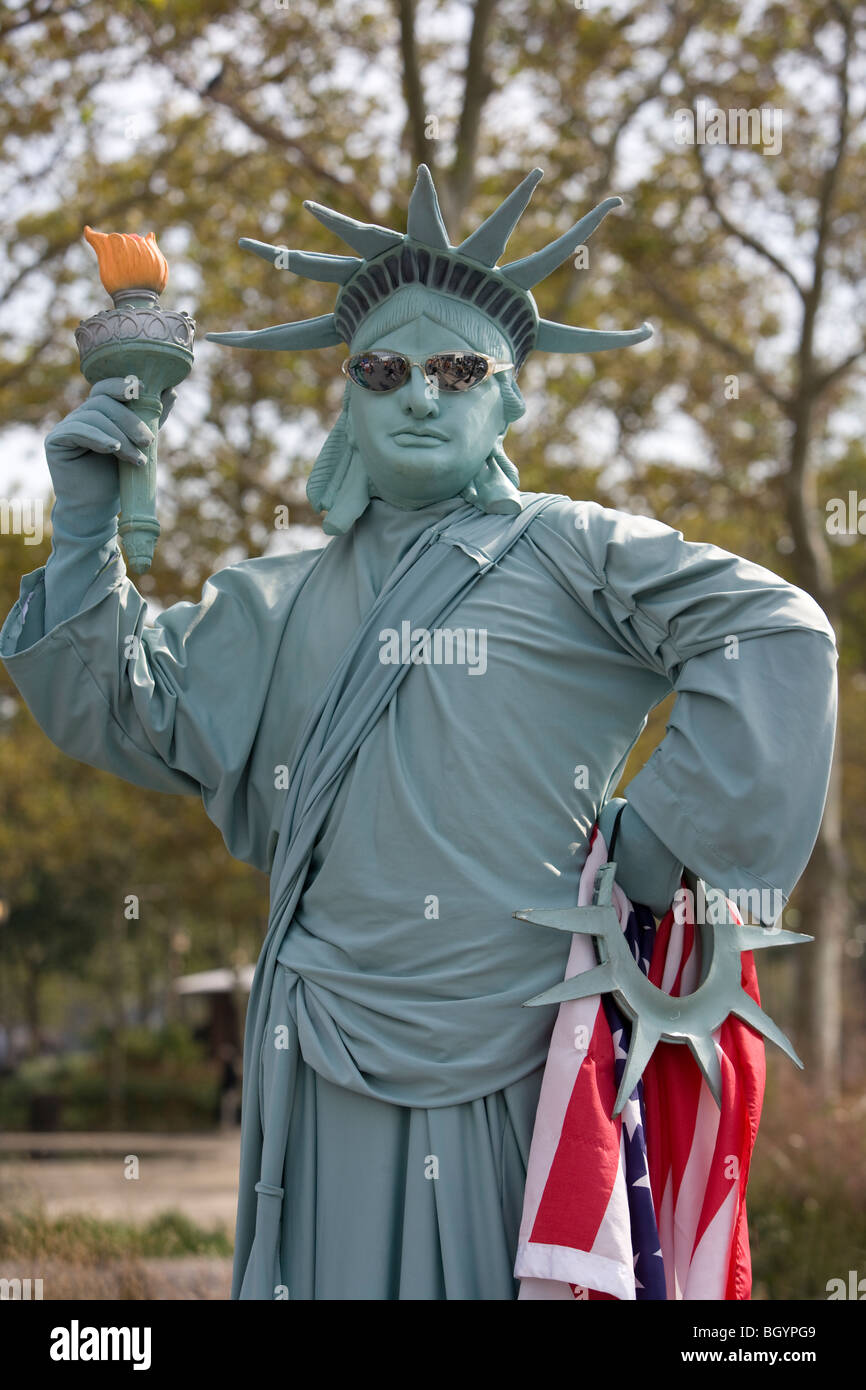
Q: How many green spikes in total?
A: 13